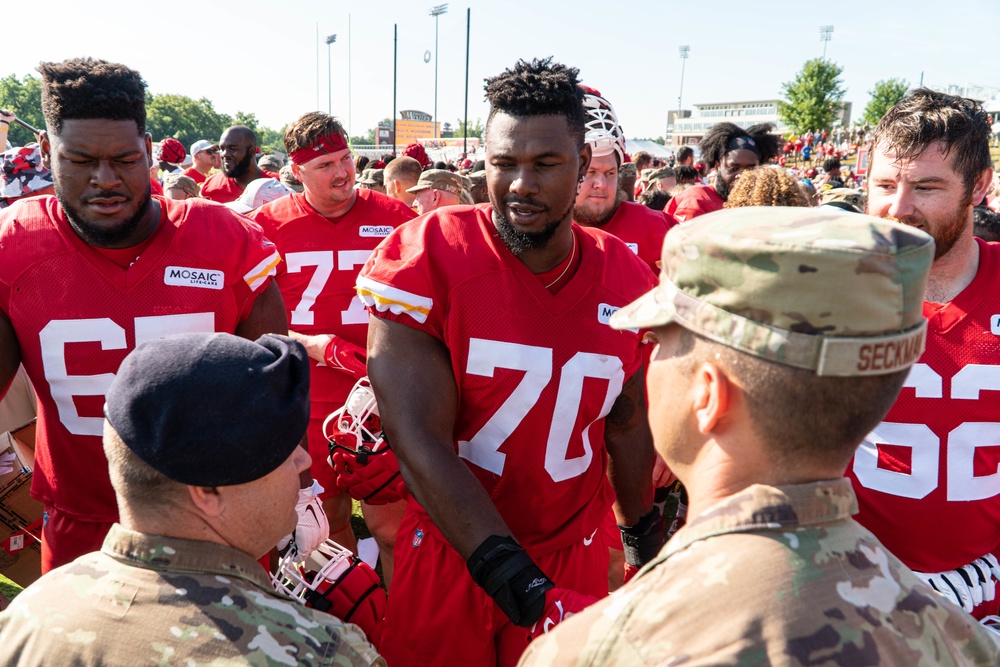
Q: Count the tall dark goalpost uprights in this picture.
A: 2